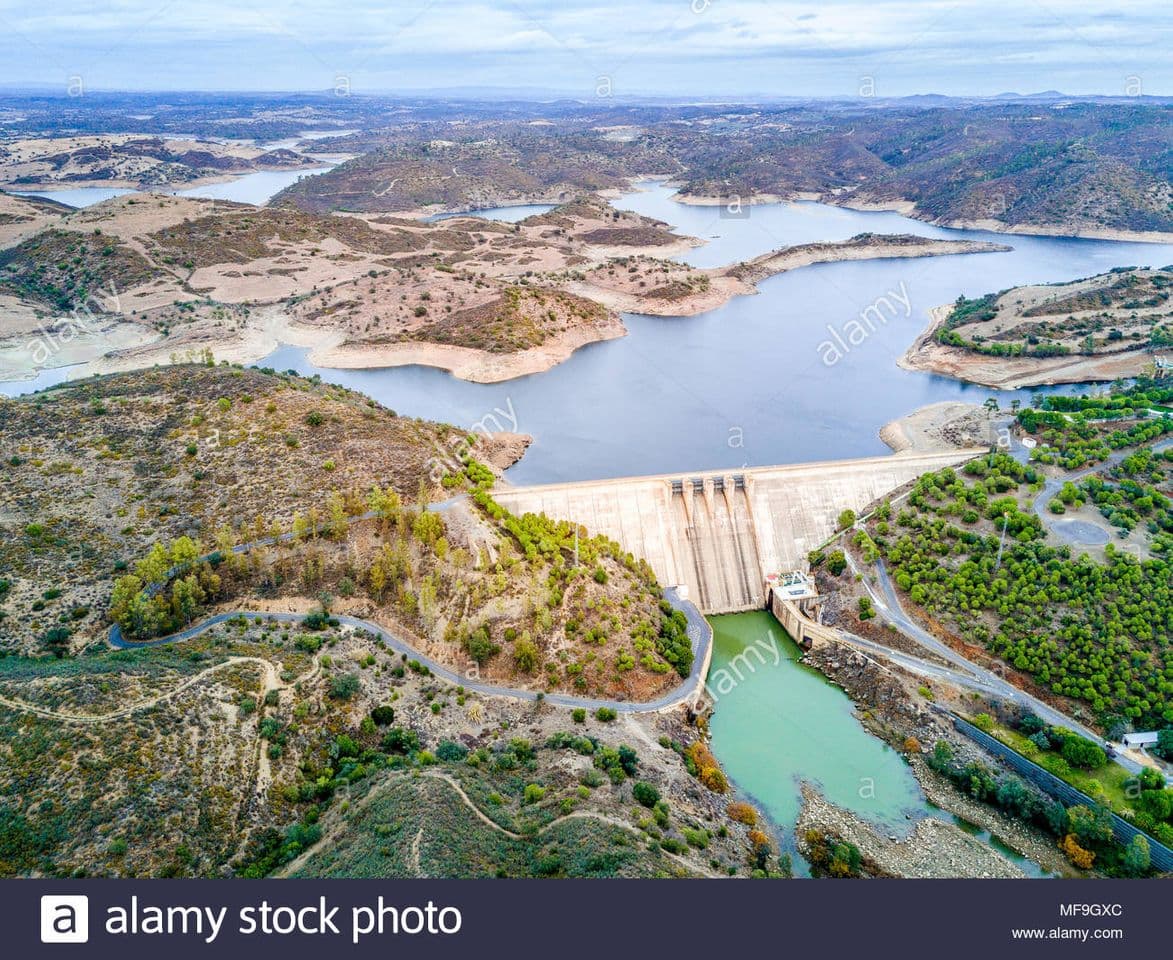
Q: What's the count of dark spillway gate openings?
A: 4